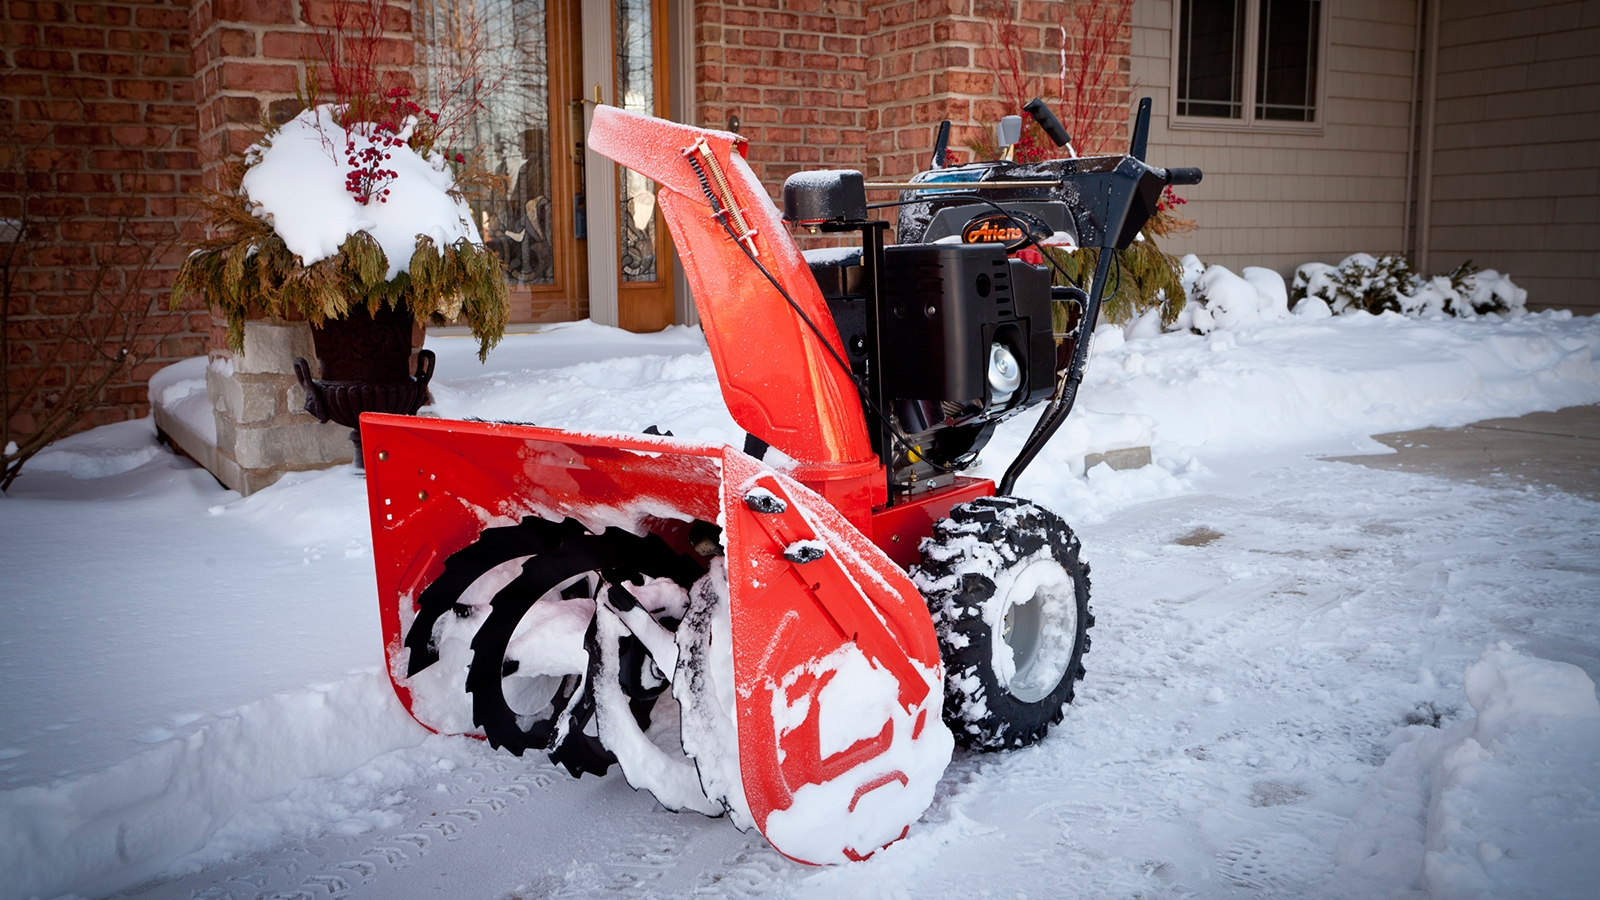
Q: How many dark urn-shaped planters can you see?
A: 1